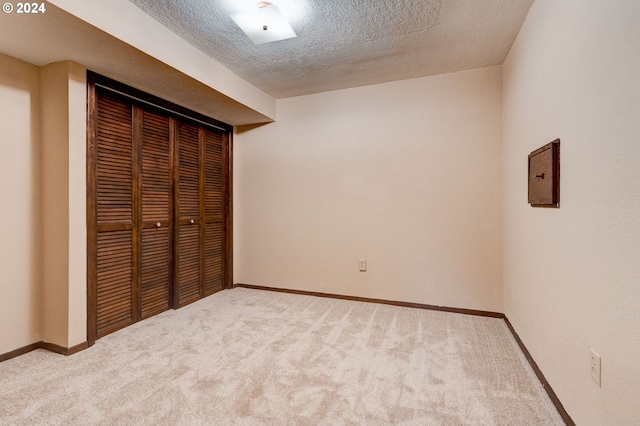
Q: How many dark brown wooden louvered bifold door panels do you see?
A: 4